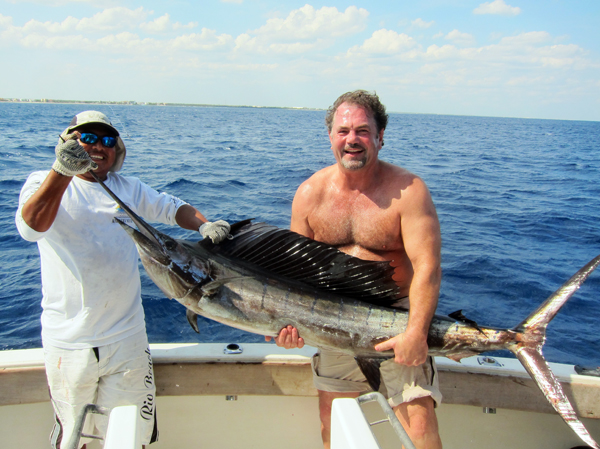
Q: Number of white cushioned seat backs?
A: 2